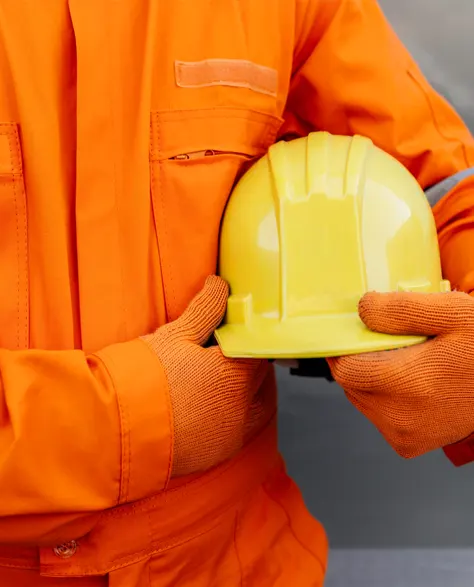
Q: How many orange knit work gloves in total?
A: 2